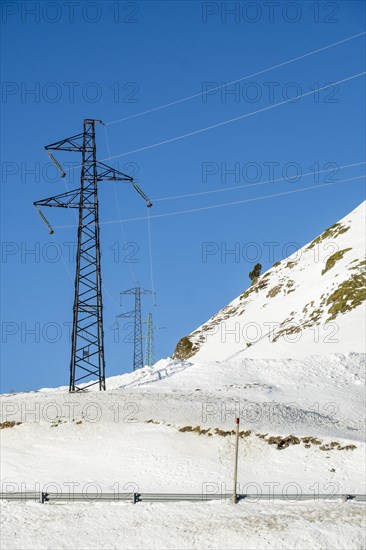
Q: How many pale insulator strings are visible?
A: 3